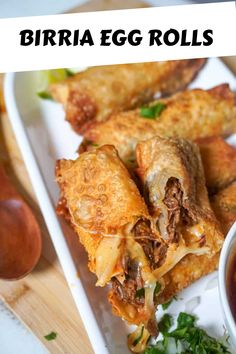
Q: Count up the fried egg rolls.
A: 6